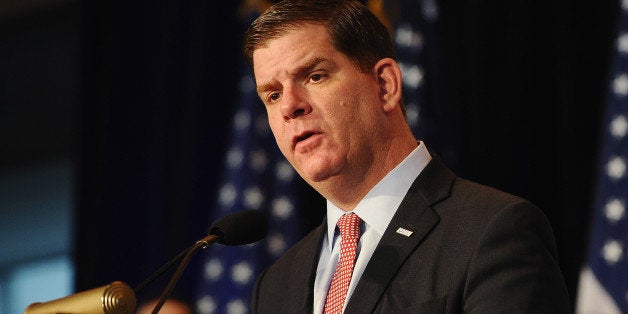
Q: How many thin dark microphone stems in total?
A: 2